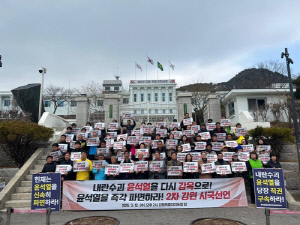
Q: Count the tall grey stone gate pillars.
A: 4